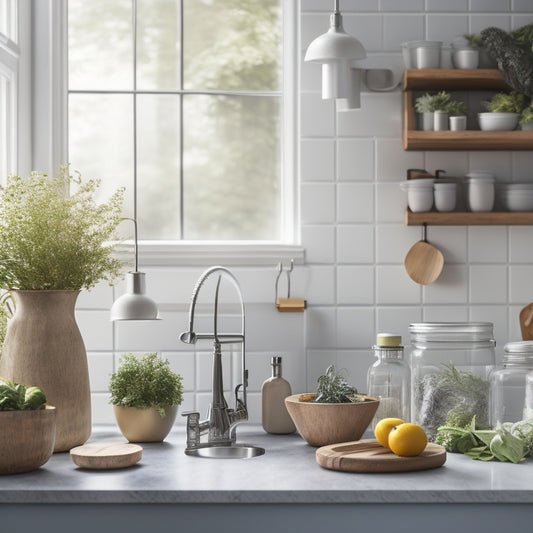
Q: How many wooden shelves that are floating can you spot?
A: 3